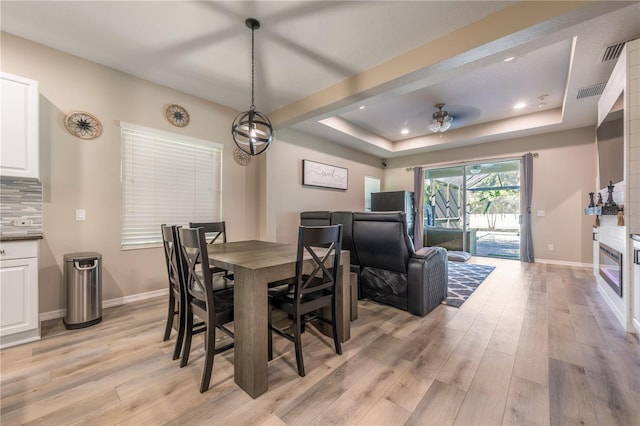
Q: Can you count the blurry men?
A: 0